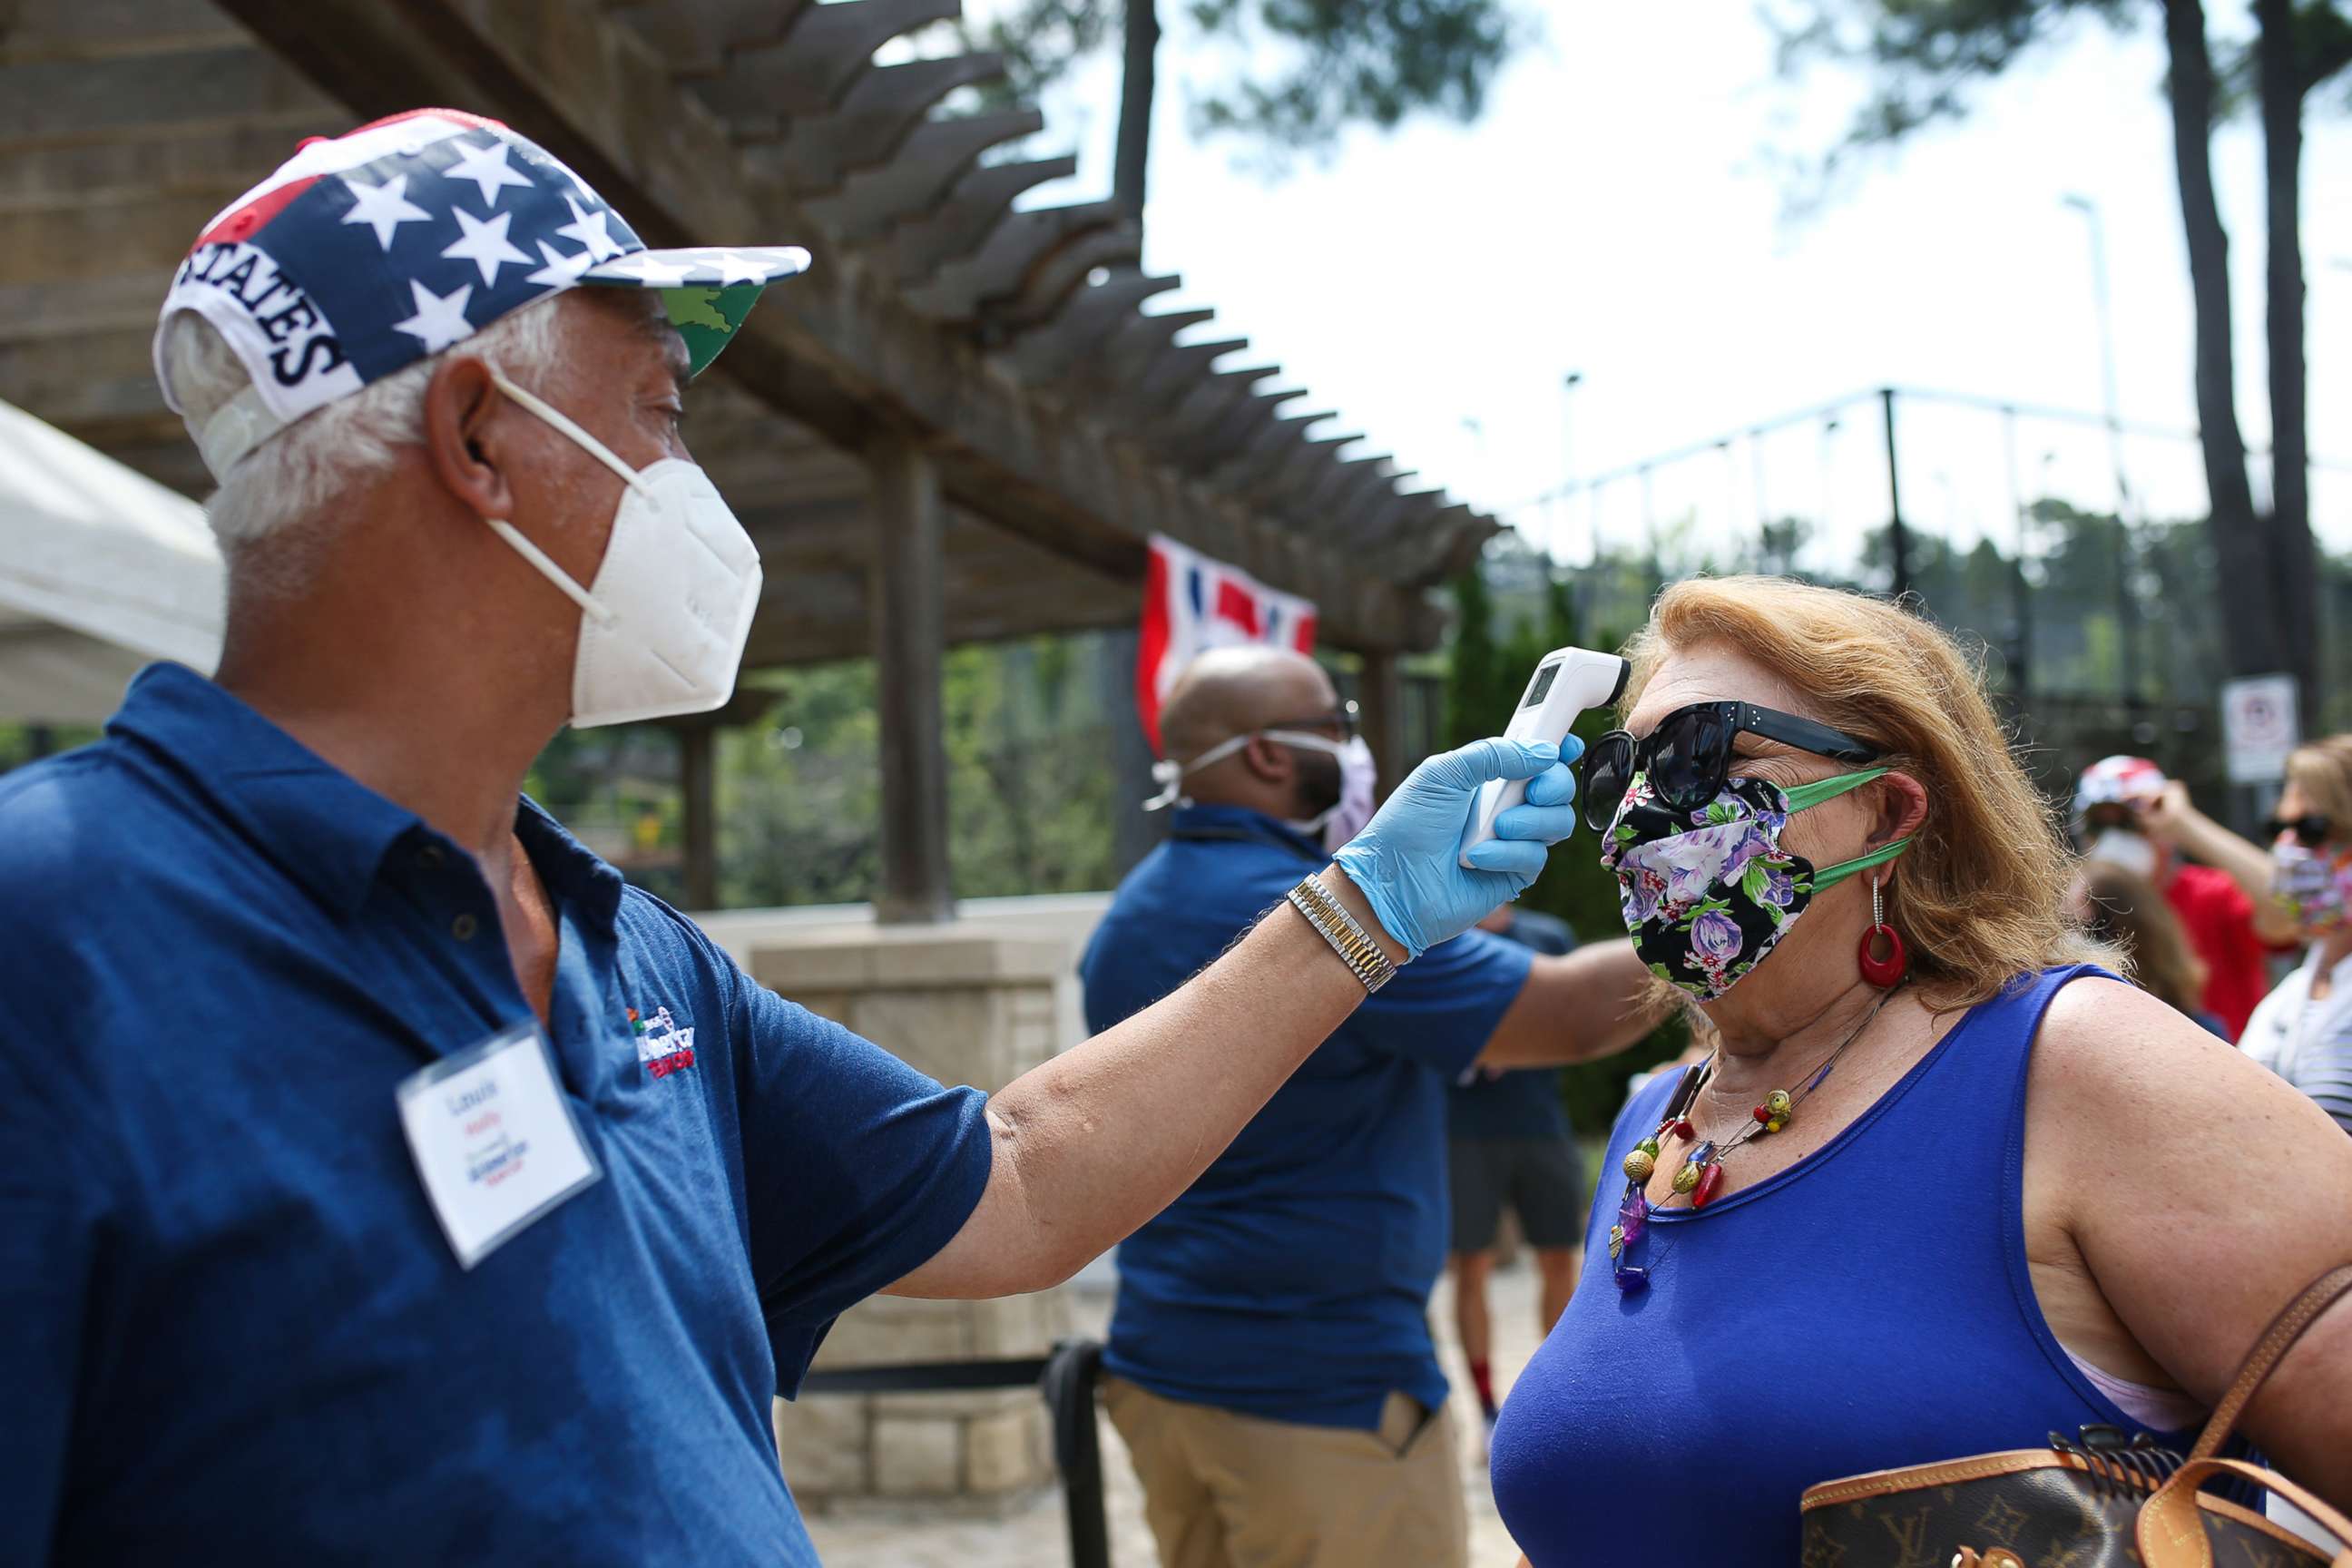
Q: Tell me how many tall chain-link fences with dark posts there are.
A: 1